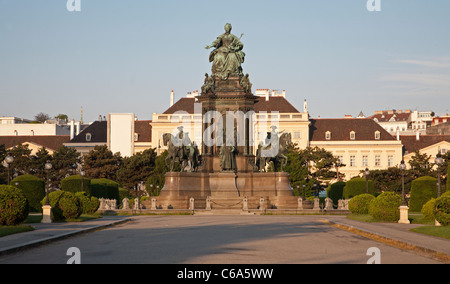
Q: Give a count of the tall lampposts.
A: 6